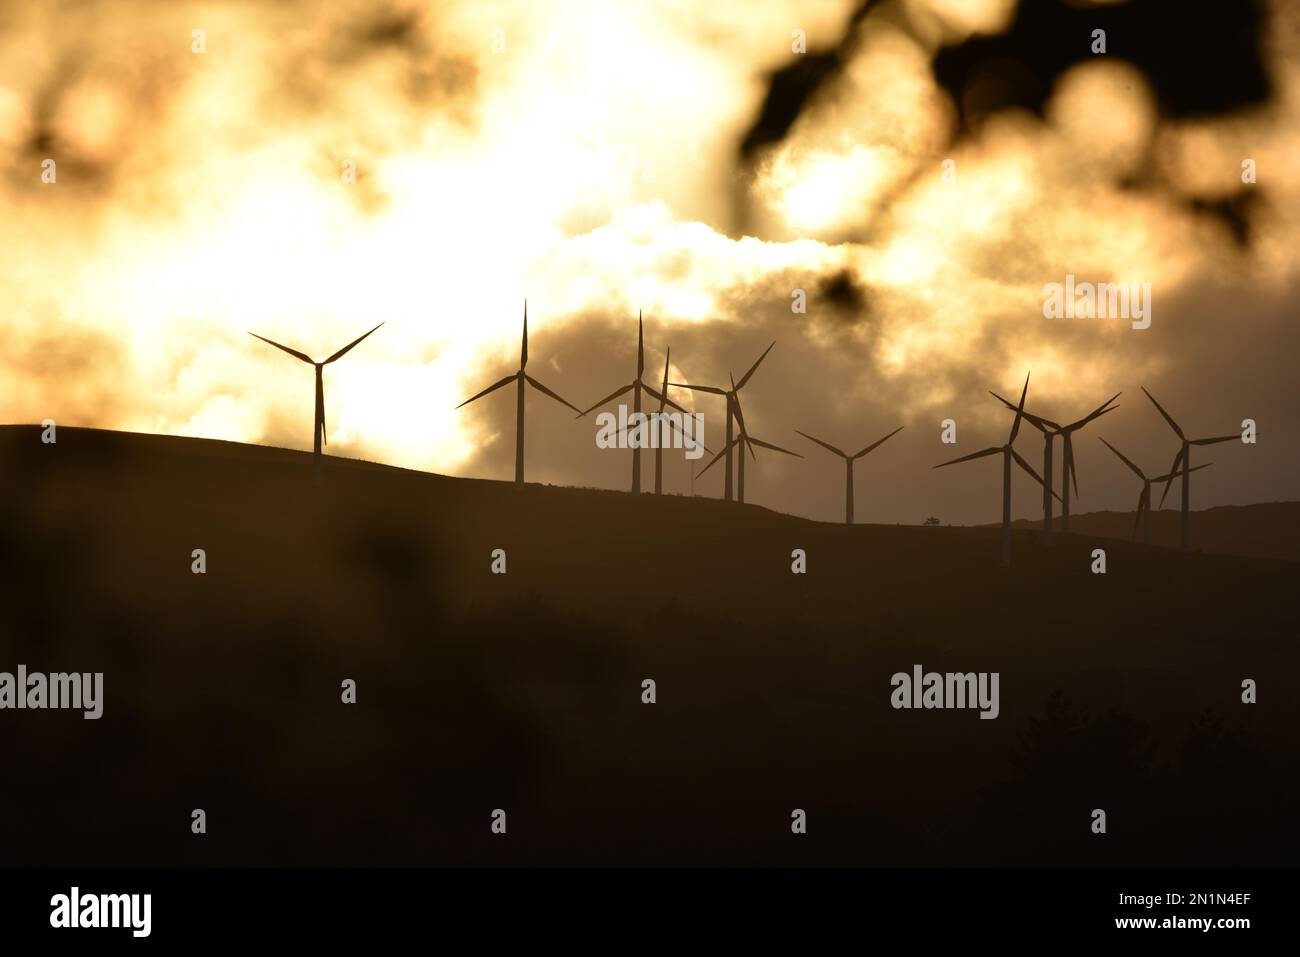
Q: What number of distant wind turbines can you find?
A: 12